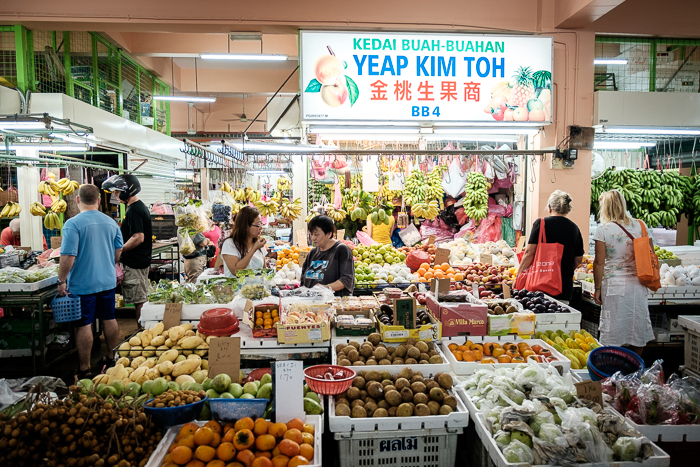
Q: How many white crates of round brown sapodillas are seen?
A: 2